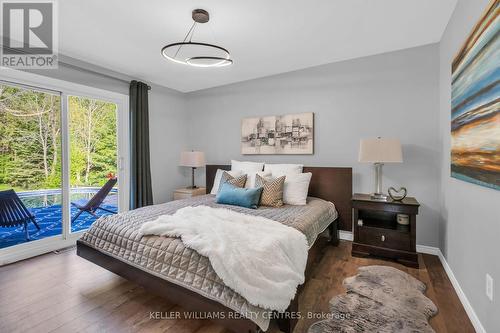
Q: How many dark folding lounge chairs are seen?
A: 2